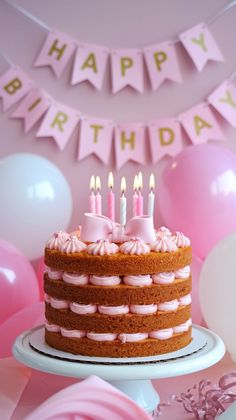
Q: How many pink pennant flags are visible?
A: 13